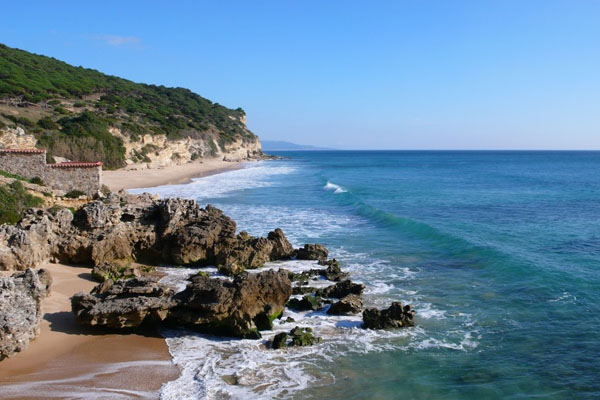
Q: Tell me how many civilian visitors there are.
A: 0